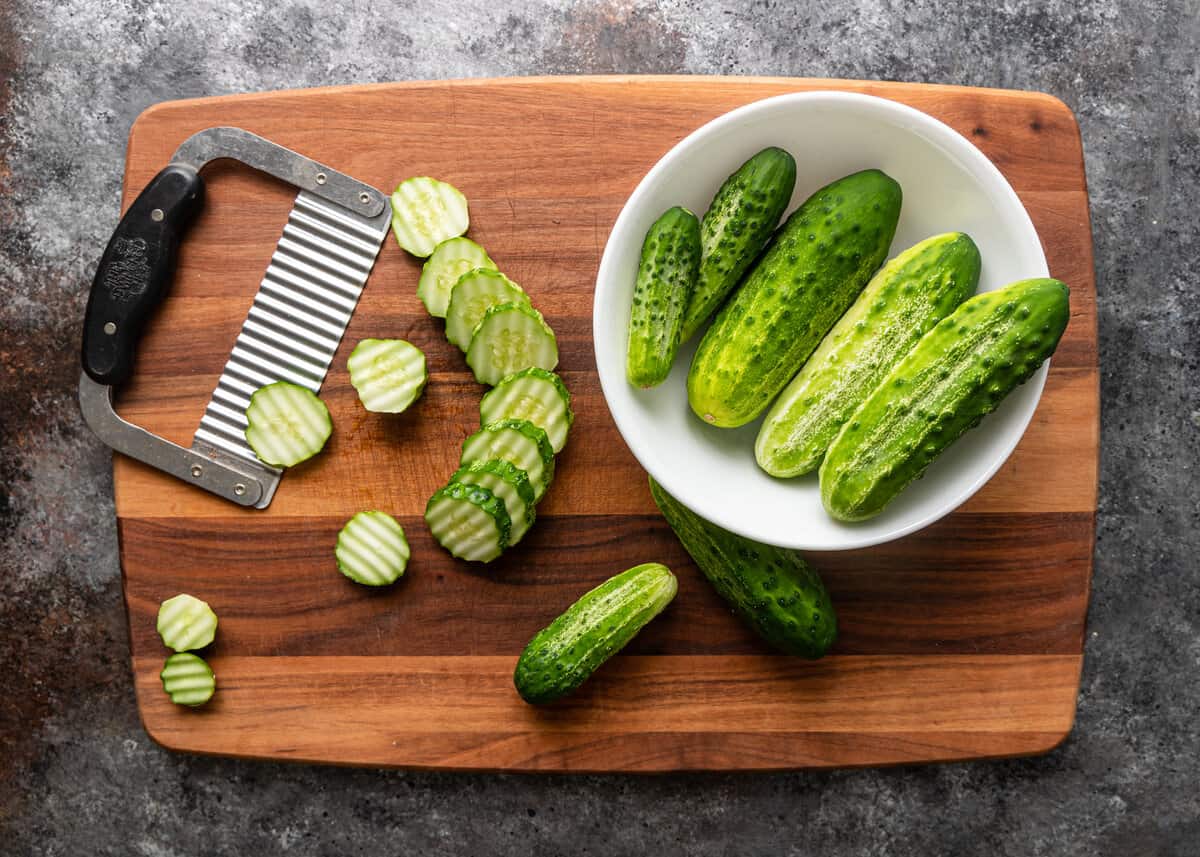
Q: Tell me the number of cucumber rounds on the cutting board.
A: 13